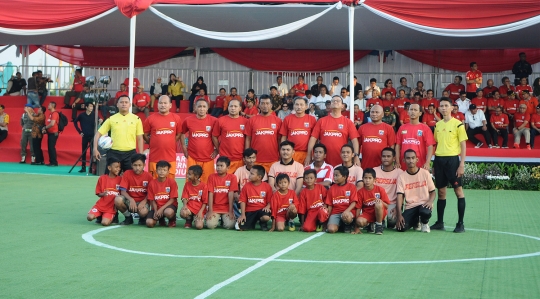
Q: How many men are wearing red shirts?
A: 8